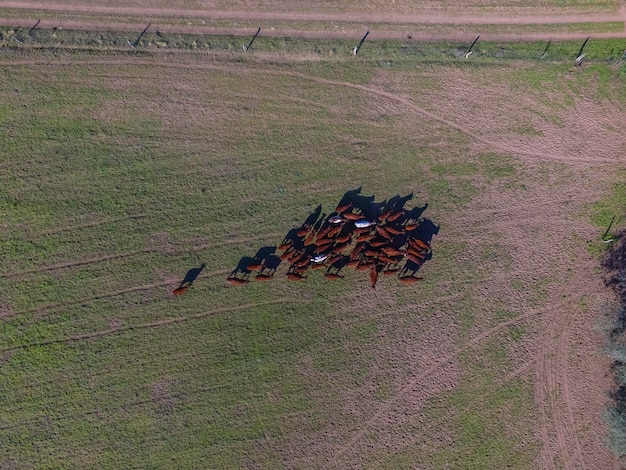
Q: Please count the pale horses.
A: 3